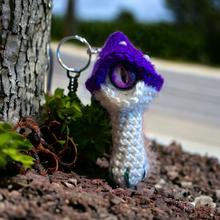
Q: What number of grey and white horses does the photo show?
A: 0